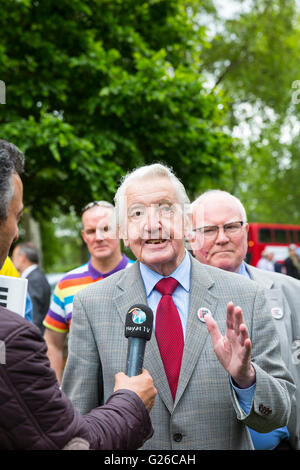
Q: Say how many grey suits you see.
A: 2